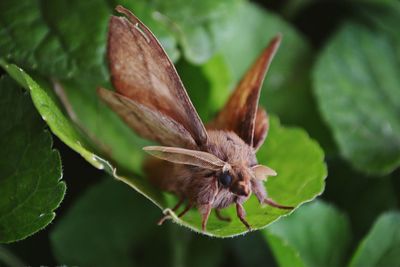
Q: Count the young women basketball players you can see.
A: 0